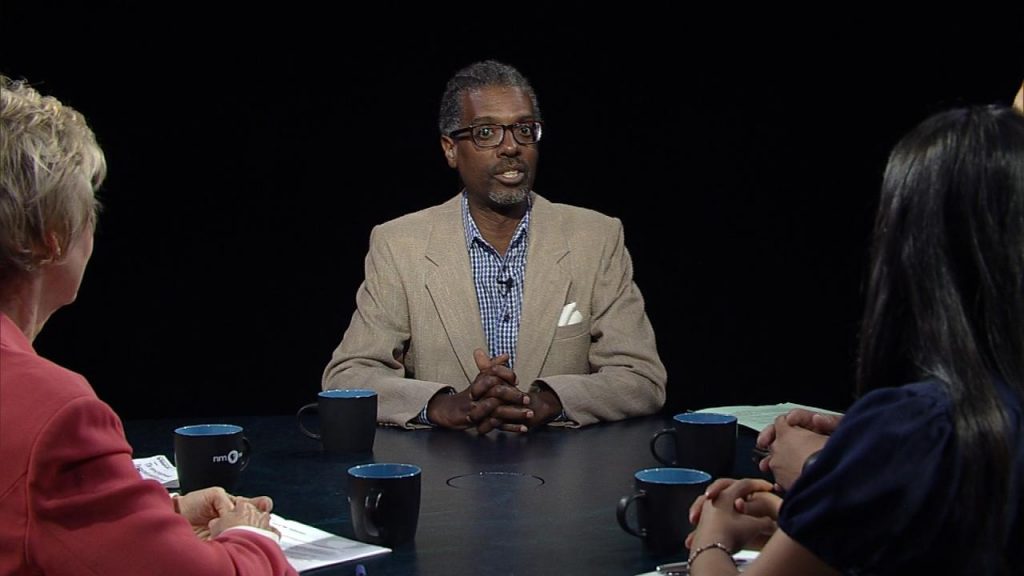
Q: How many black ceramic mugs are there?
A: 5